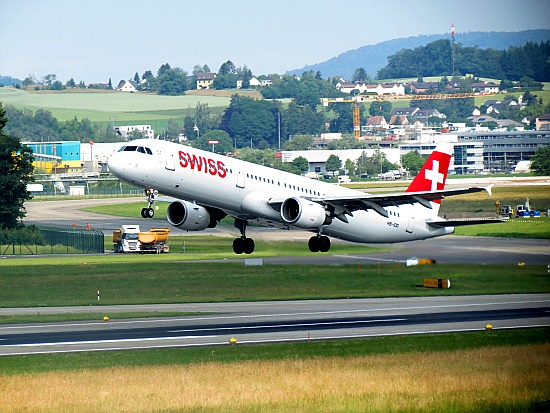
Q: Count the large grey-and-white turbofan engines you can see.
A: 2